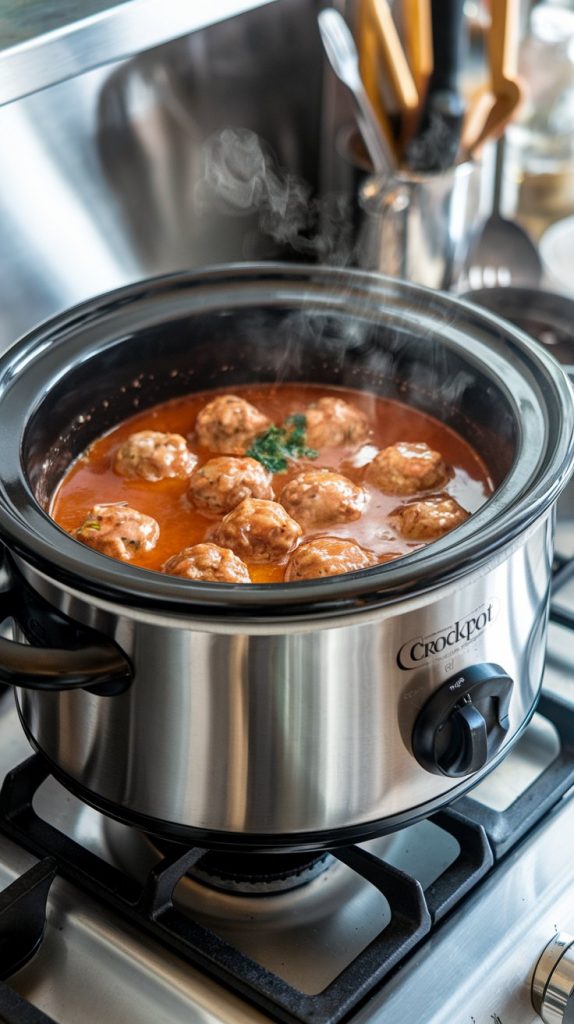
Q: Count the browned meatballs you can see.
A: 11